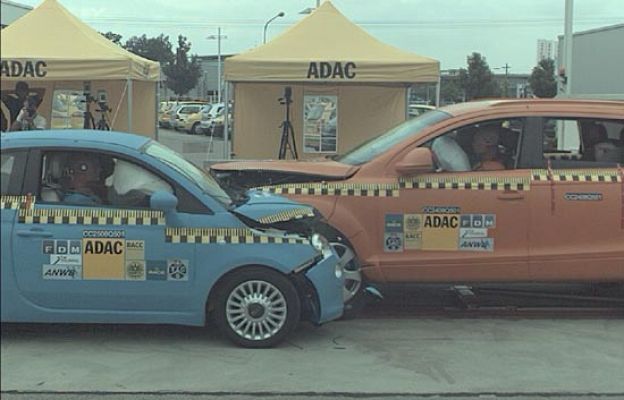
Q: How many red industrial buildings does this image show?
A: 0